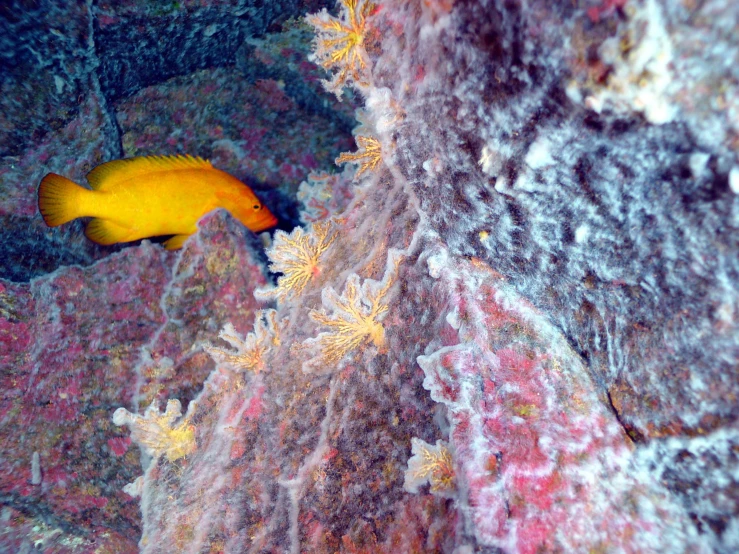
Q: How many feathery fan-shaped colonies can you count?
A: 7